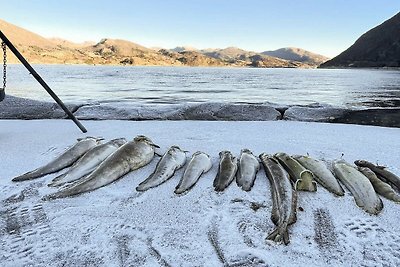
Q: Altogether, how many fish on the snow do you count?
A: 13